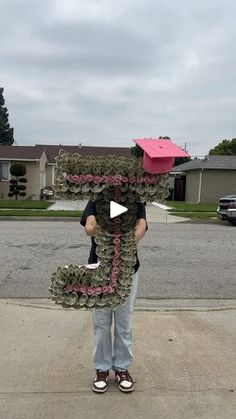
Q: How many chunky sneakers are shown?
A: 2